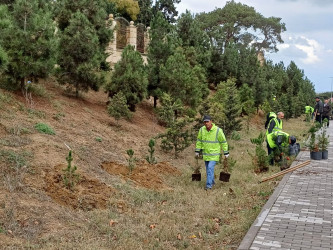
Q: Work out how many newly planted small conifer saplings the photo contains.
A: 3